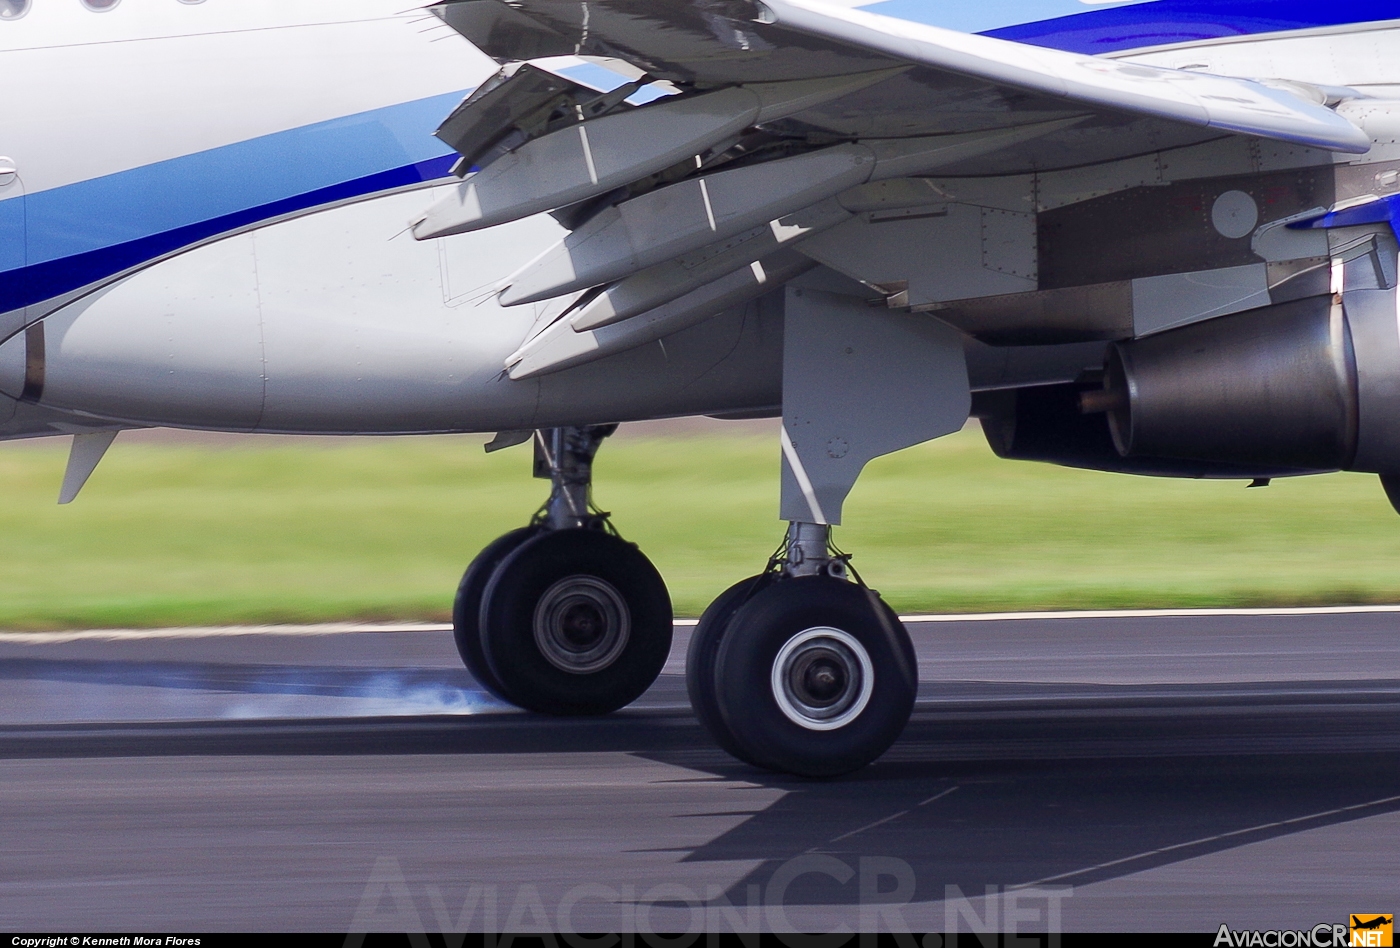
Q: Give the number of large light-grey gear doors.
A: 1